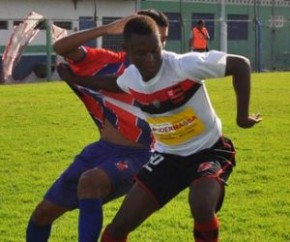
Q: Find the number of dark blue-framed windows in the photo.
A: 3